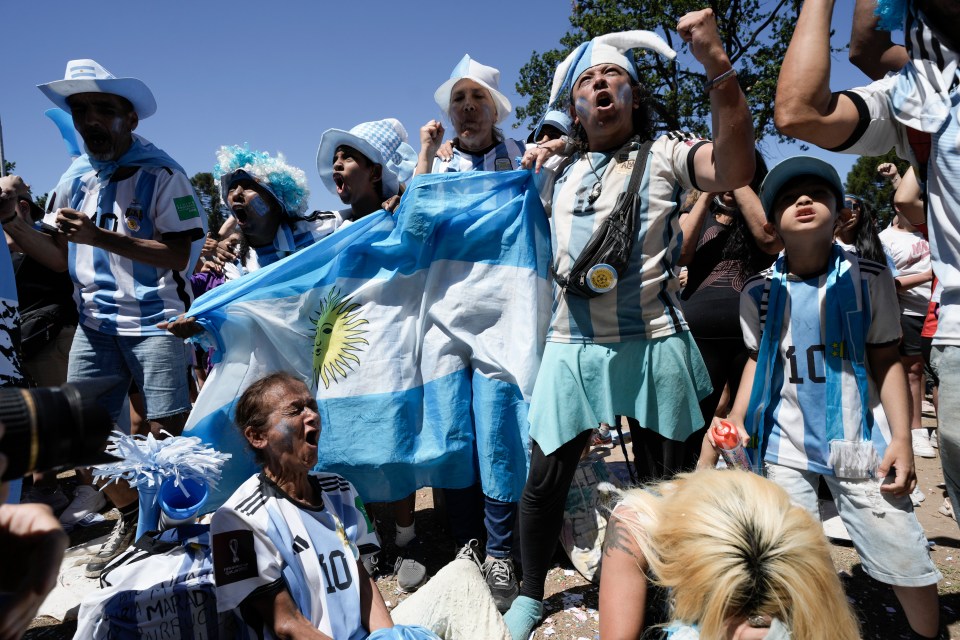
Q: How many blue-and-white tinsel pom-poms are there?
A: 1